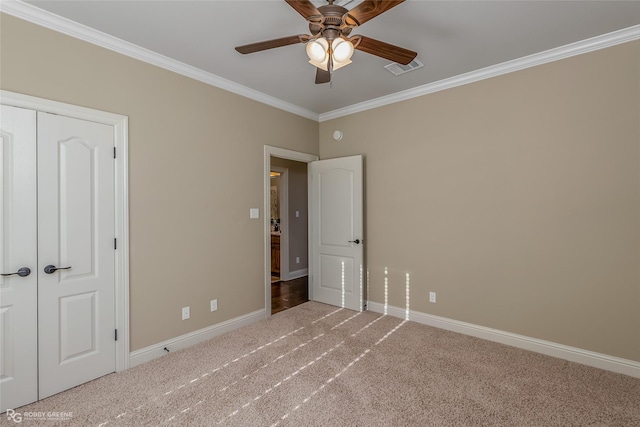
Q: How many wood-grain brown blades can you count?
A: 5